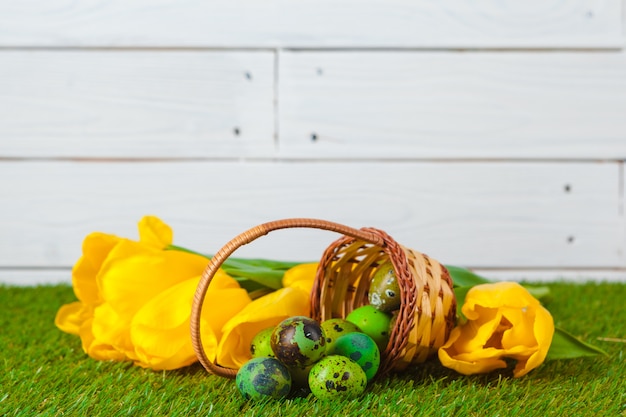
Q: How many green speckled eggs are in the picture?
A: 8